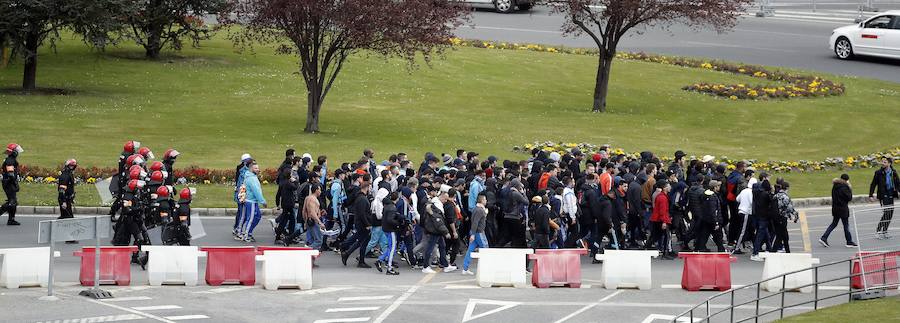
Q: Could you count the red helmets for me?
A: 14